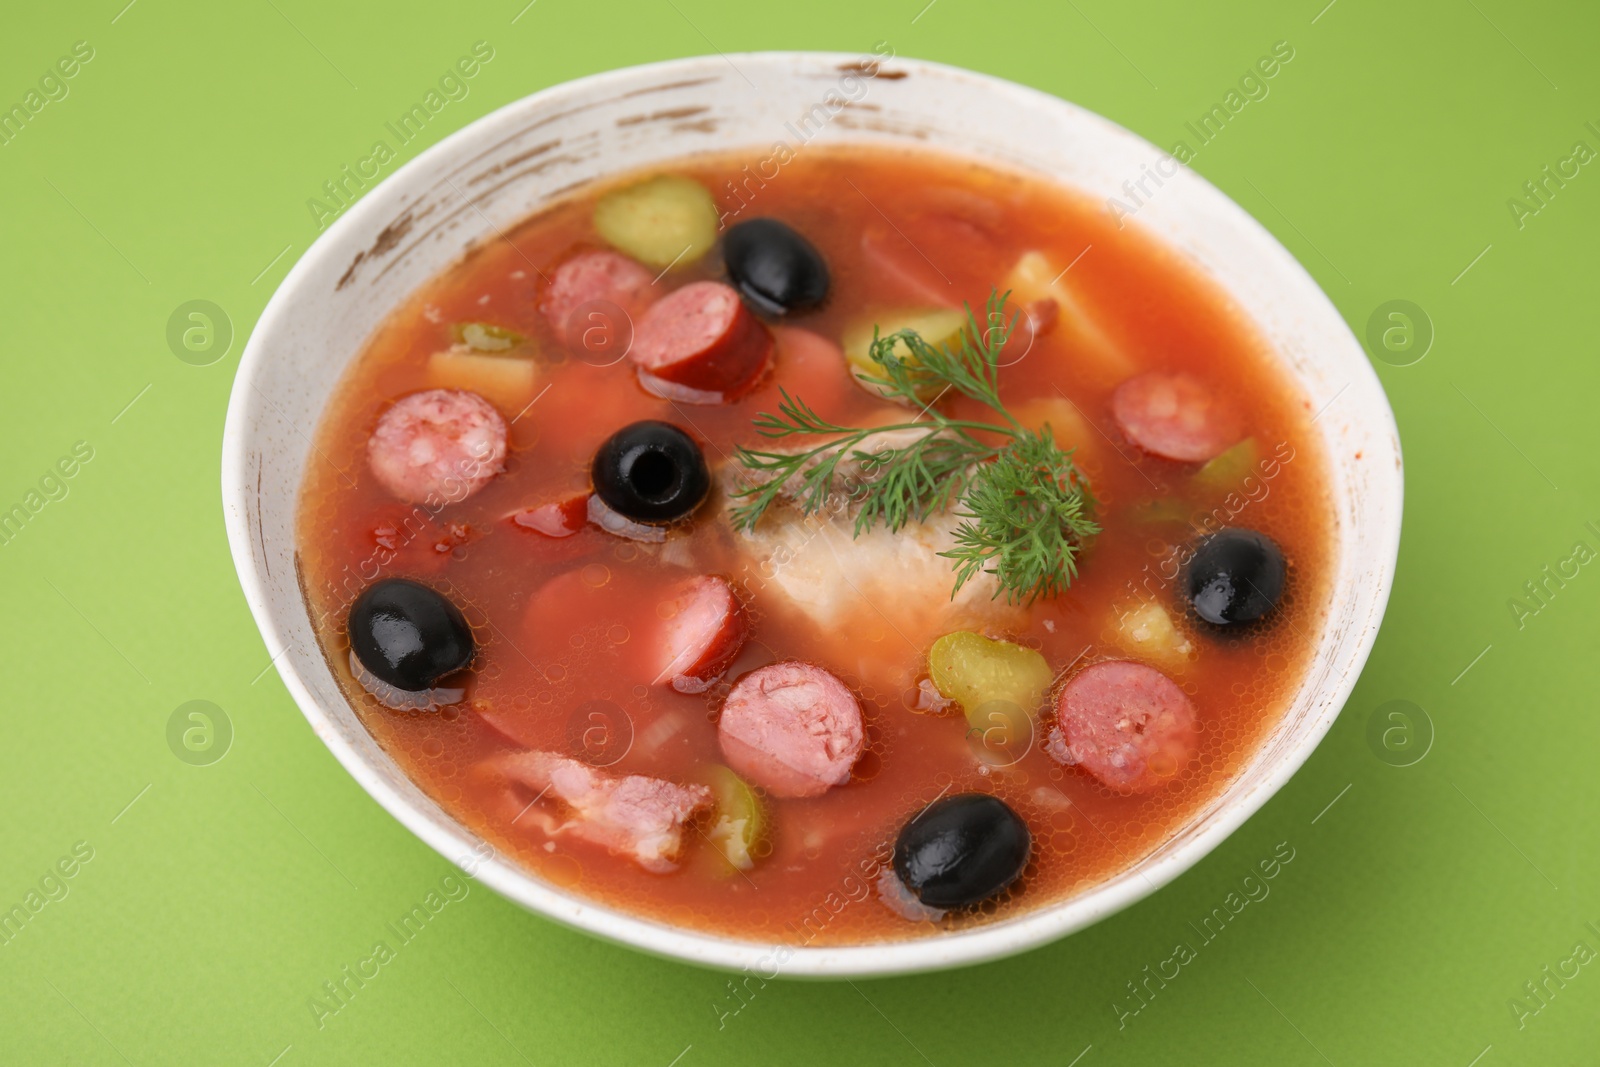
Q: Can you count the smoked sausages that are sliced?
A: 7